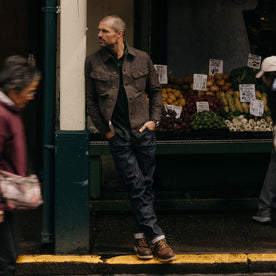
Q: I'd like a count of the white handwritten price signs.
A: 8